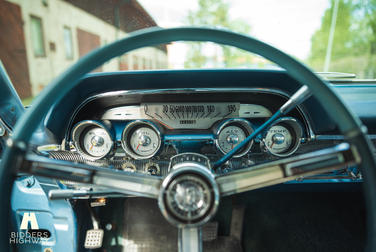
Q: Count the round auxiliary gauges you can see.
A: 4